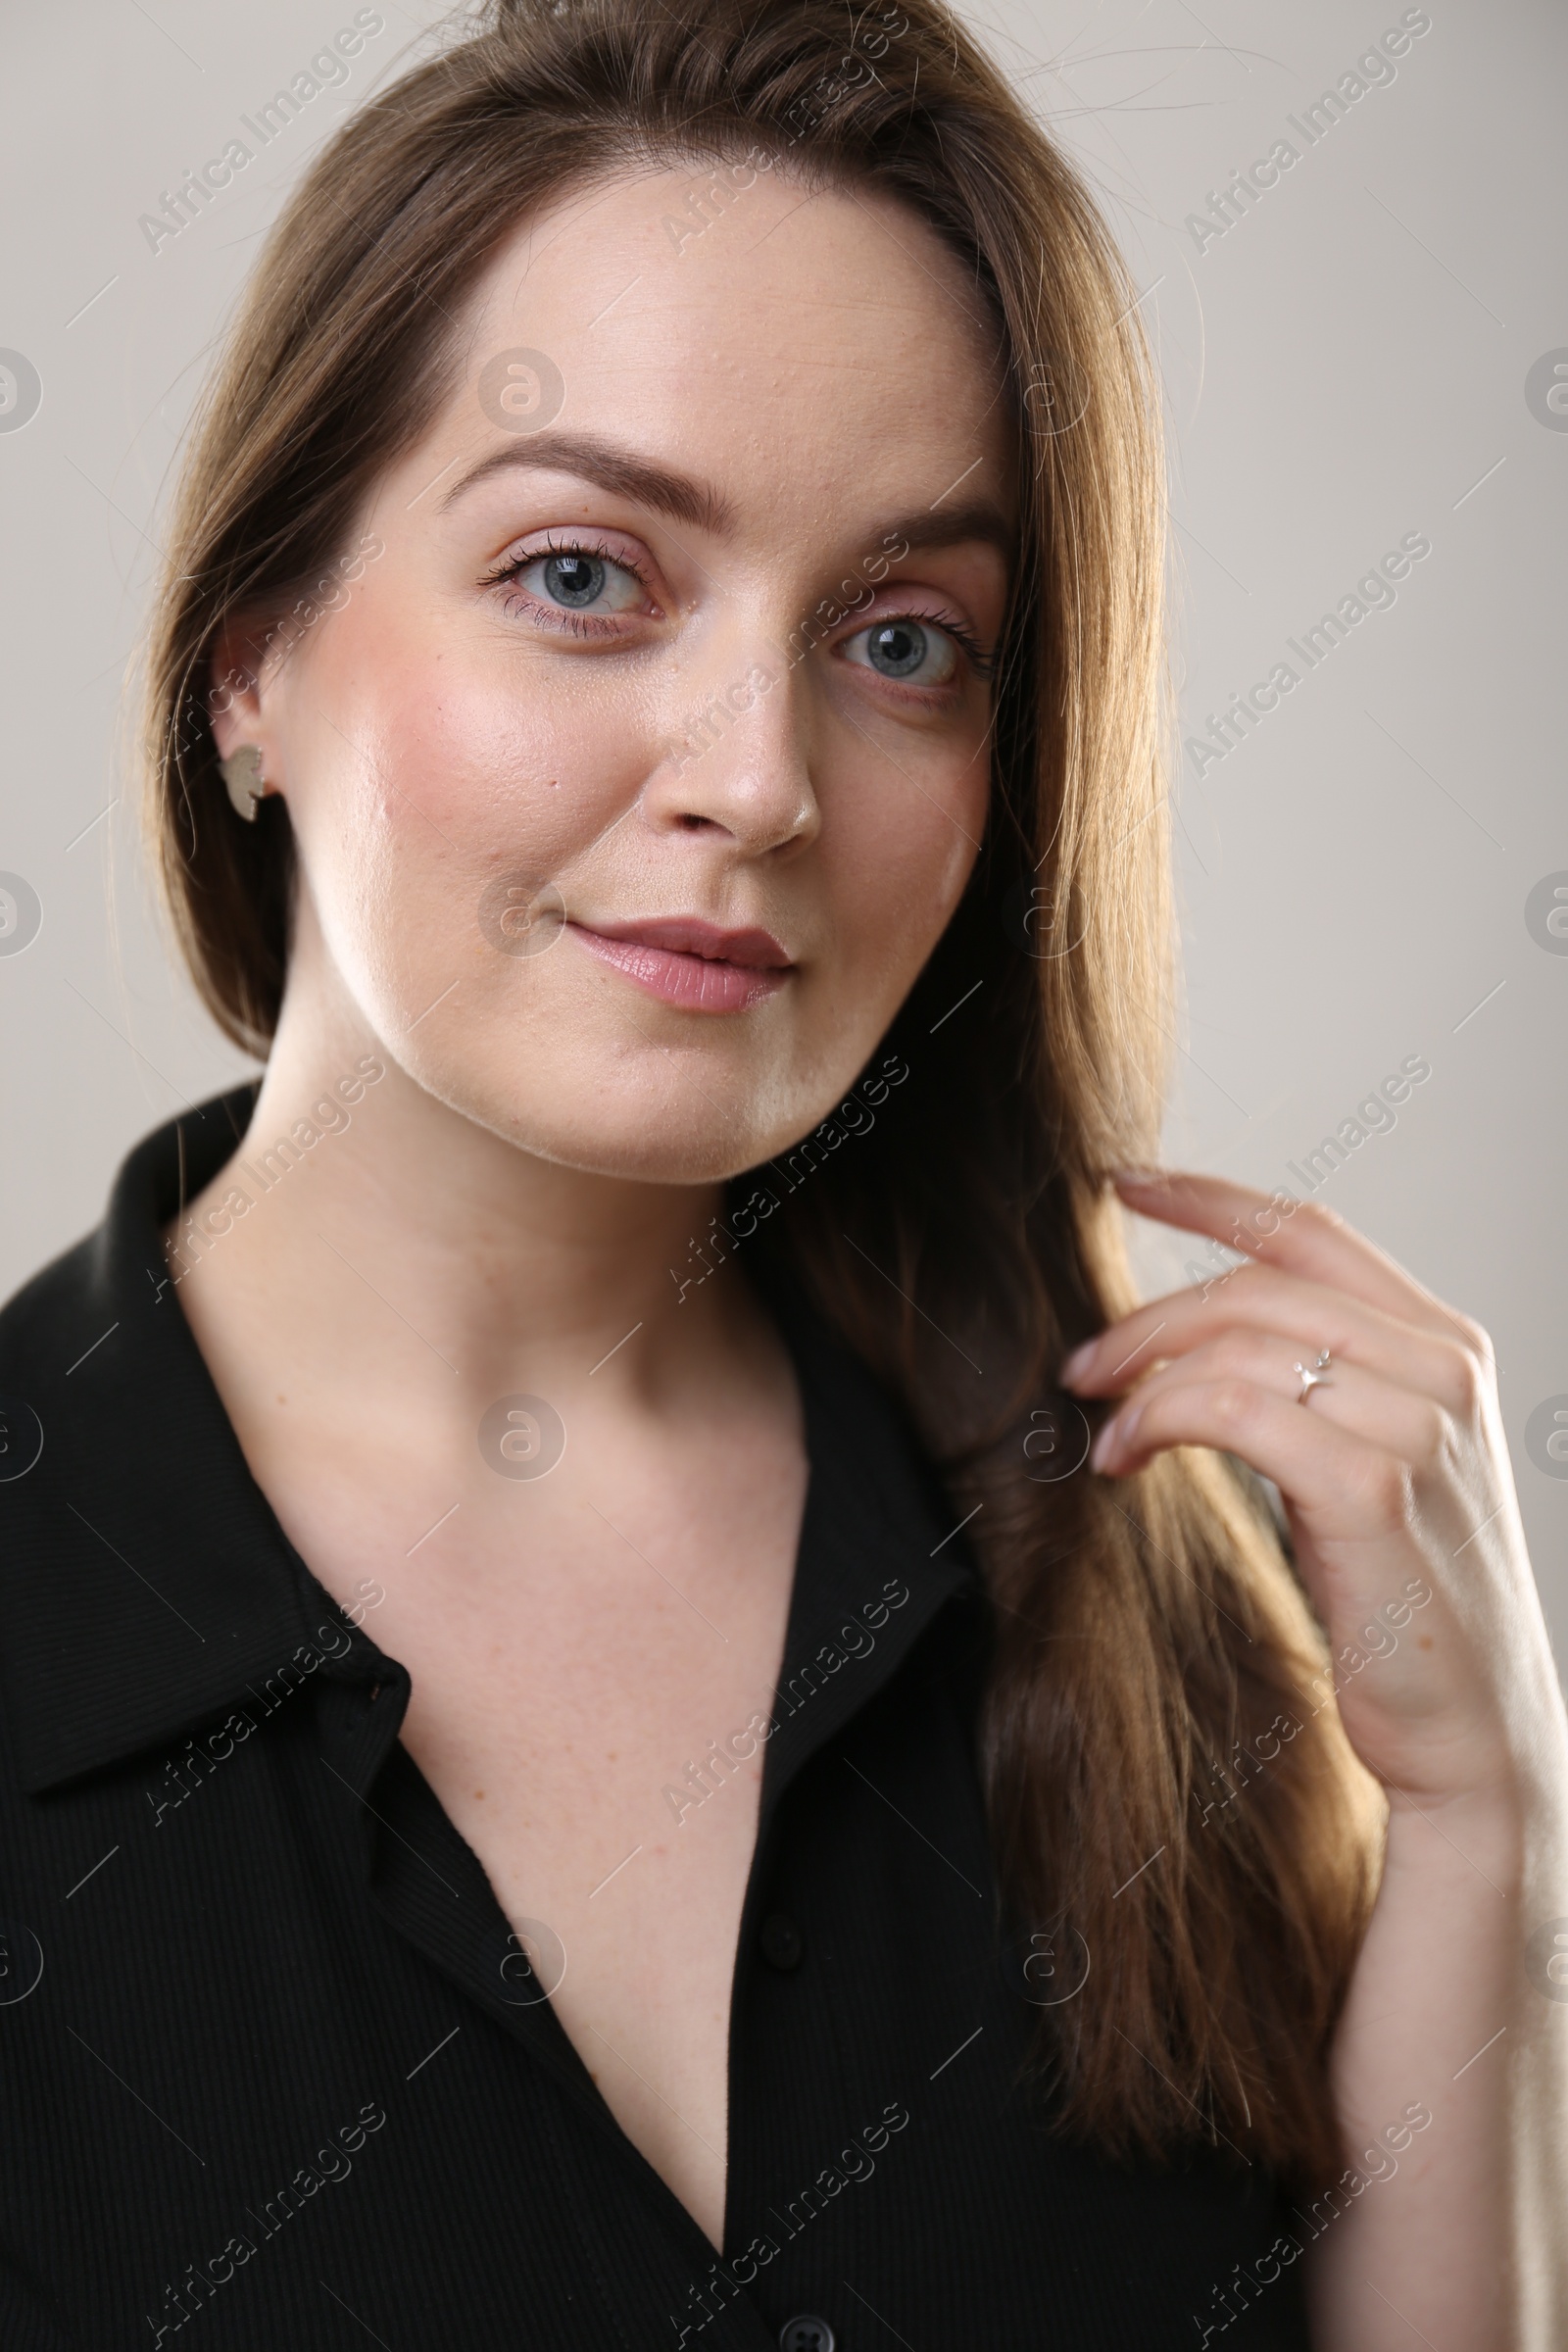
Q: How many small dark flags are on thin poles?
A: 0